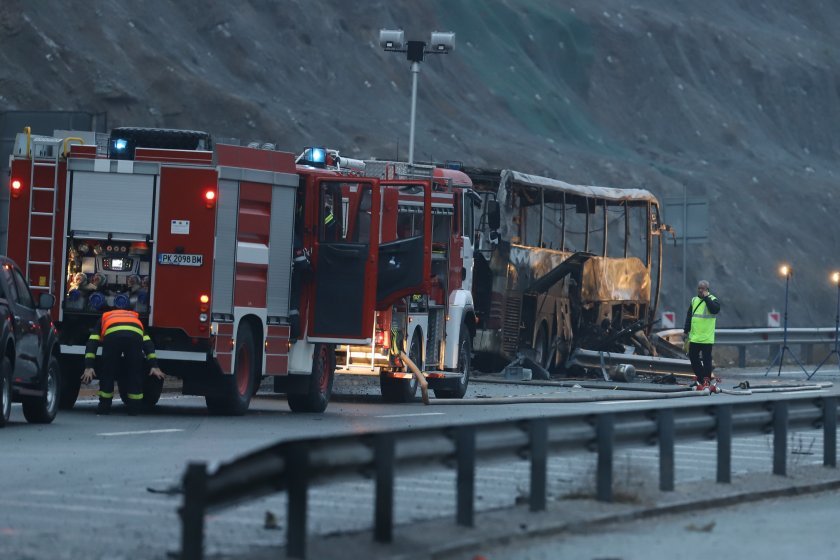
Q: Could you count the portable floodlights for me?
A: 2